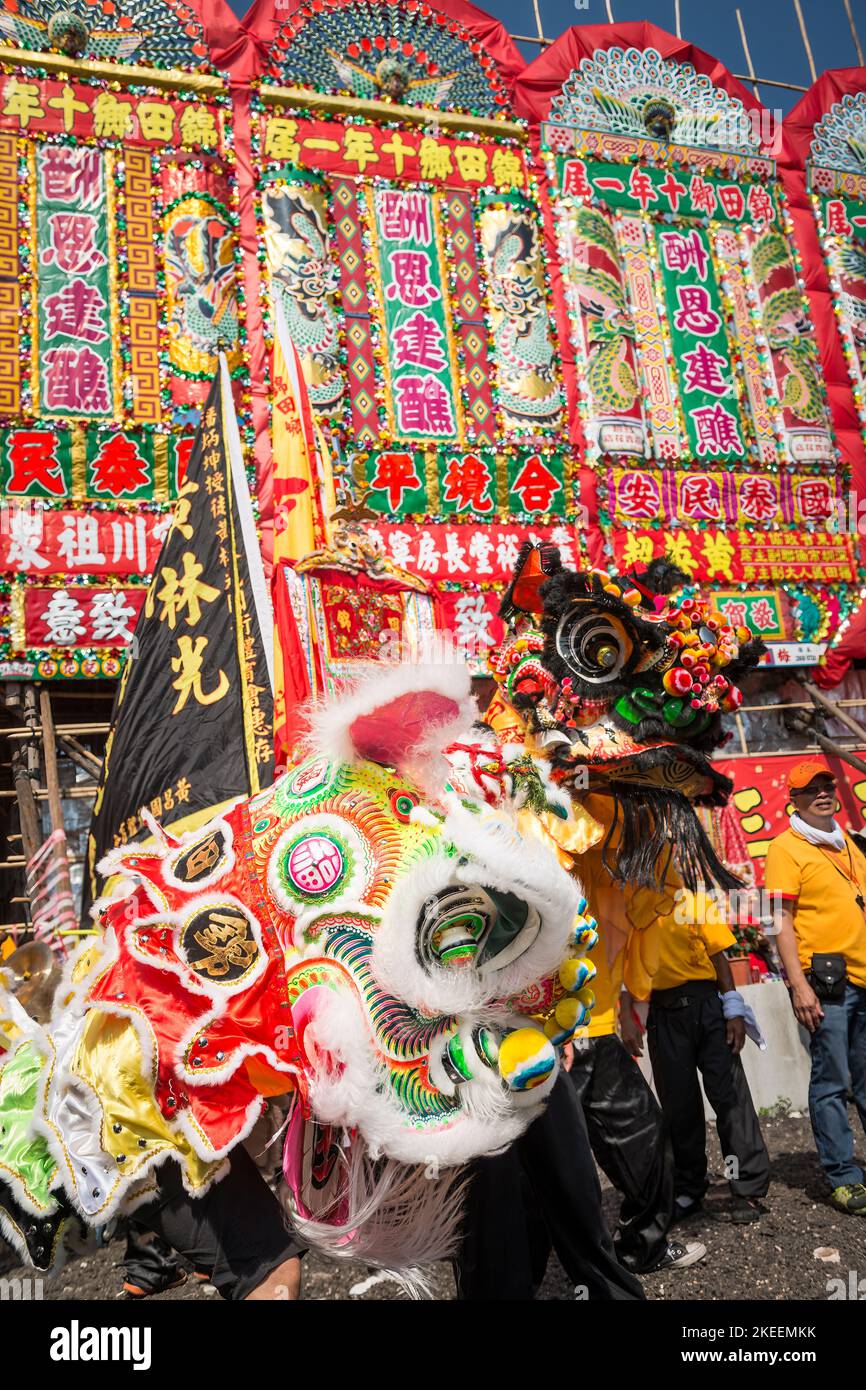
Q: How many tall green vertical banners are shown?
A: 3